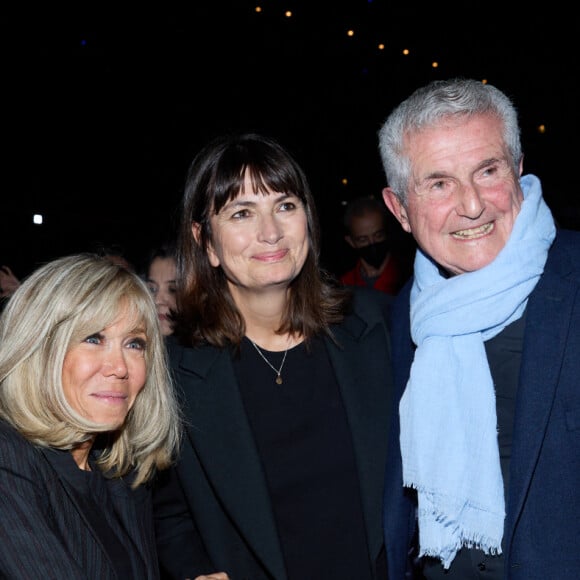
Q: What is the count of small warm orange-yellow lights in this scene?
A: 9